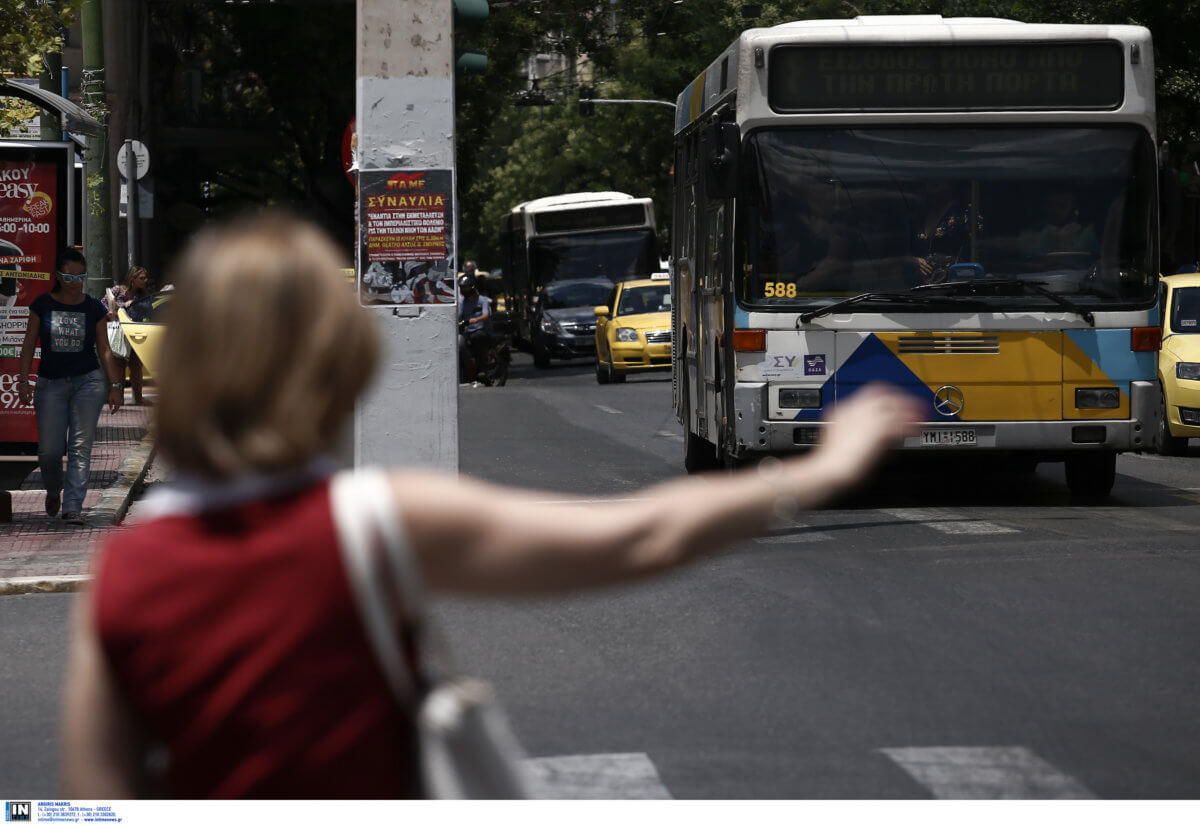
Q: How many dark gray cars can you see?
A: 1